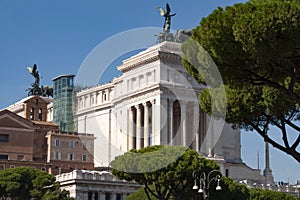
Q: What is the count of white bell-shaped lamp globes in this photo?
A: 3